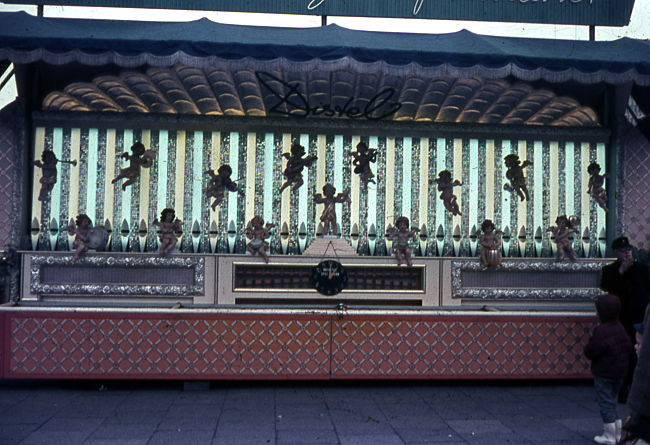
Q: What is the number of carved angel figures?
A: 15